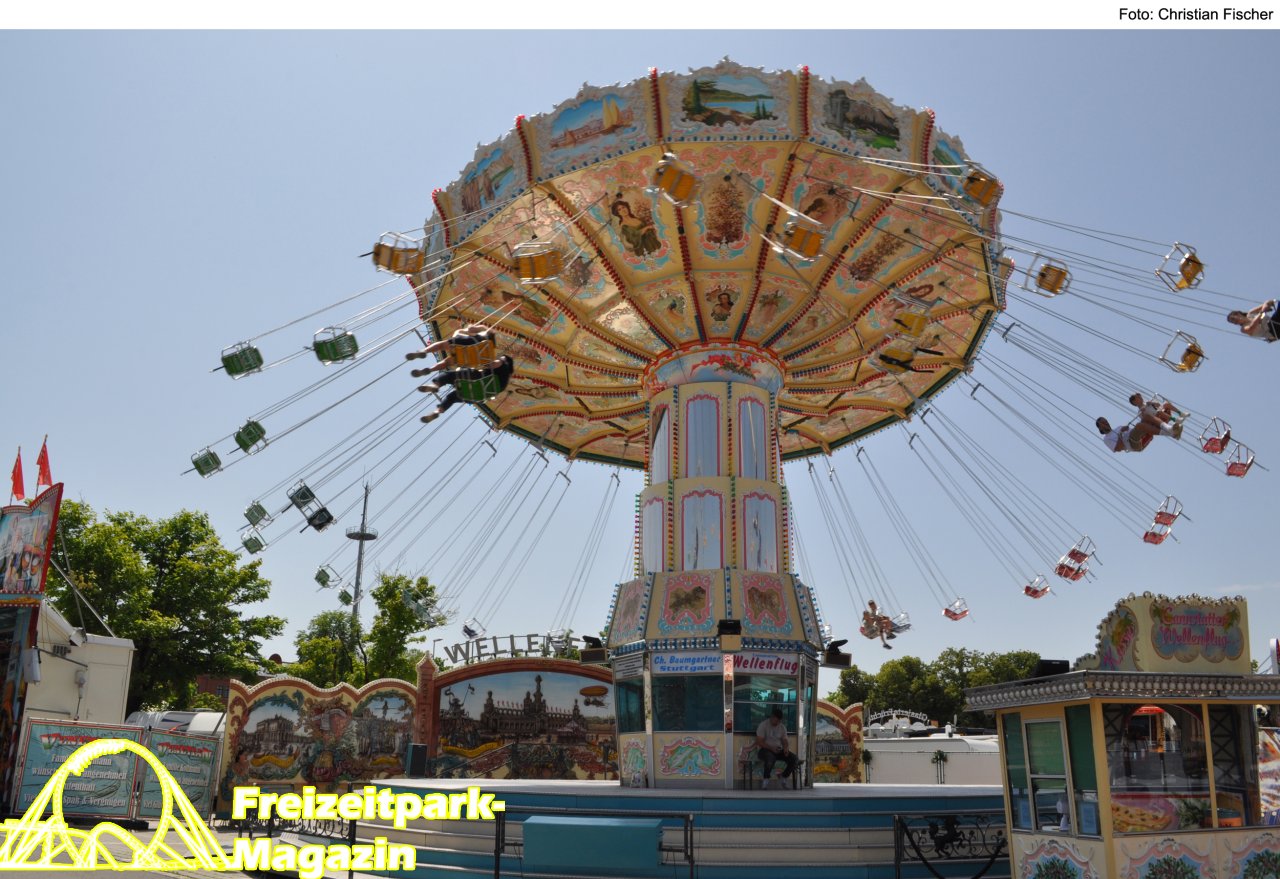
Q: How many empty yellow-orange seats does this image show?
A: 10